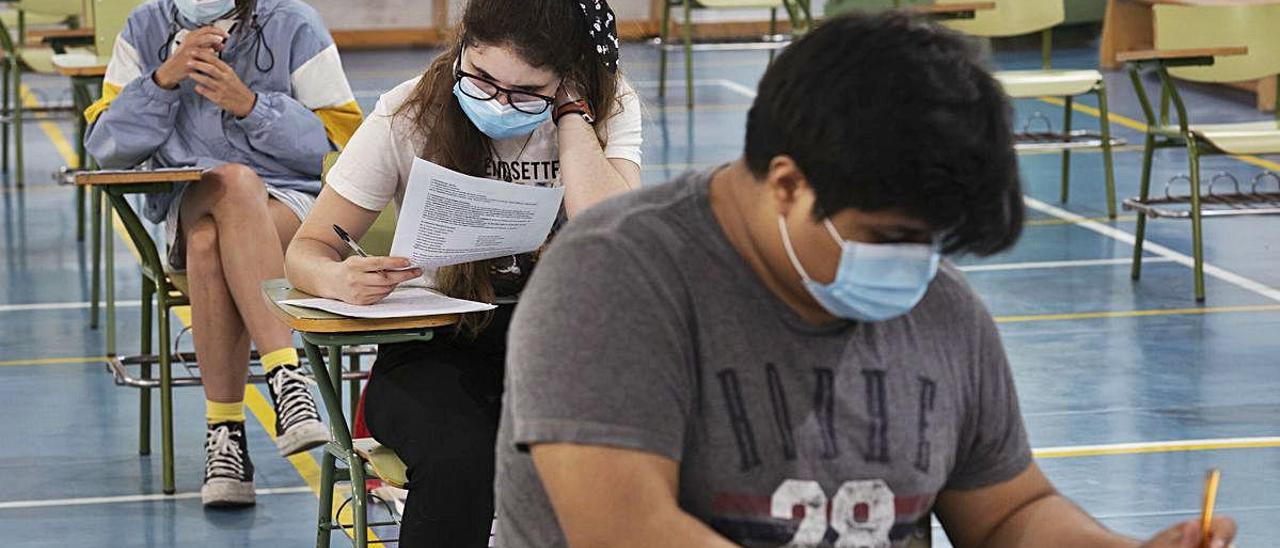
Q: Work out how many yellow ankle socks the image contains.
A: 2